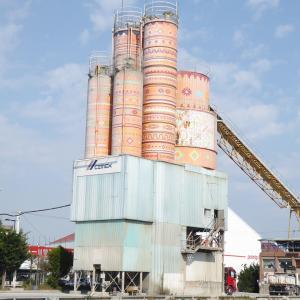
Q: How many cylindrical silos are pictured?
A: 5